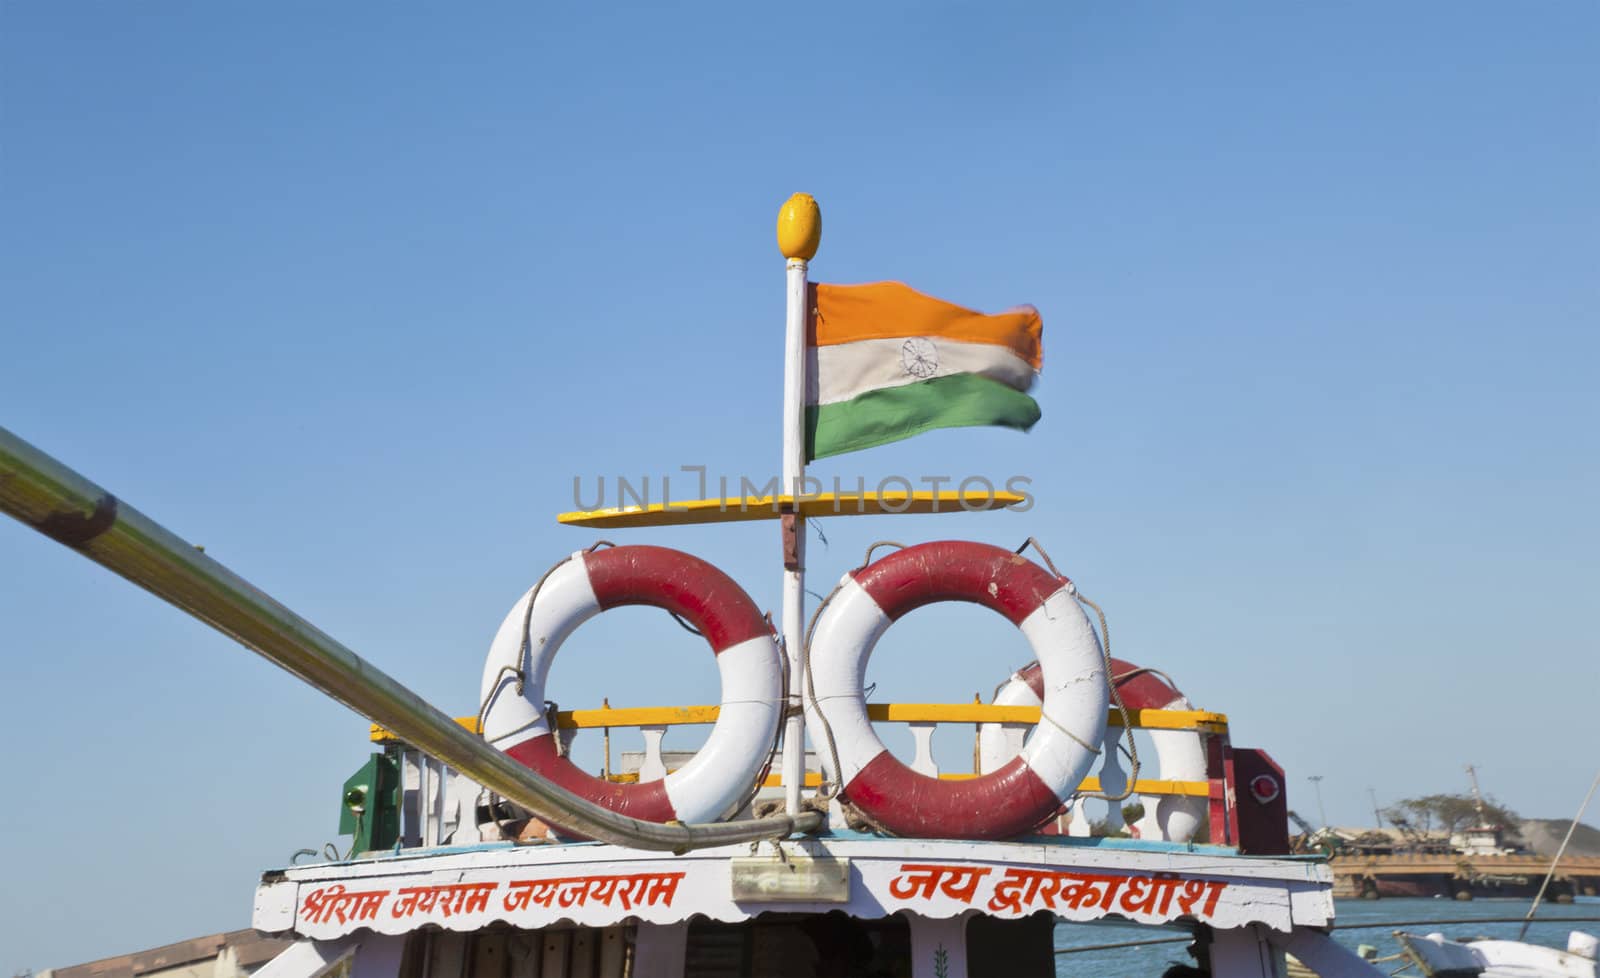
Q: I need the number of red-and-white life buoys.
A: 3